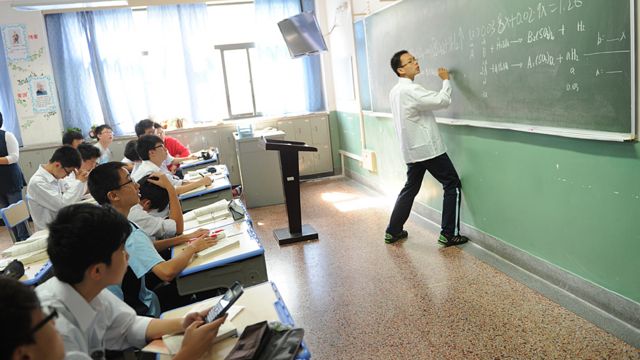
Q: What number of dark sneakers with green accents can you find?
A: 2